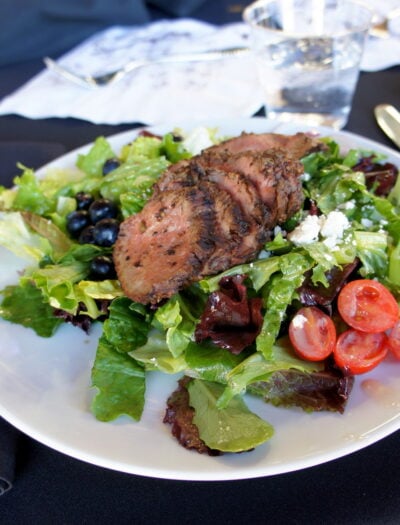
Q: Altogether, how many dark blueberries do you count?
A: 7